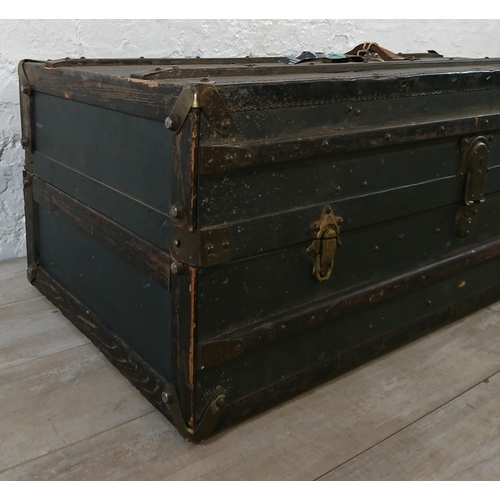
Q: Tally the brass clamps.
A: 2